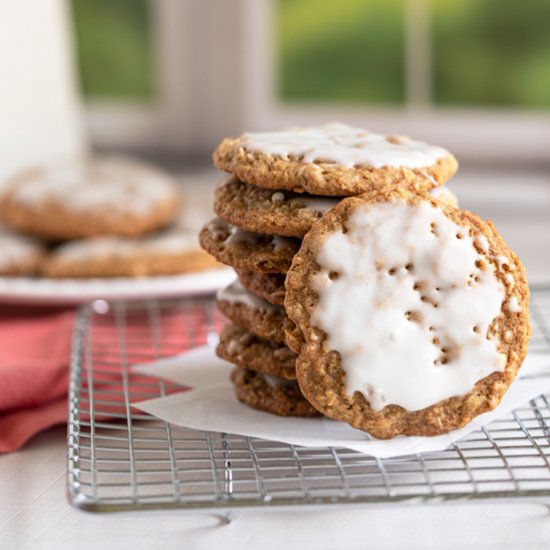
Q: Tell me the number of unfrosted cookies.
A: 0